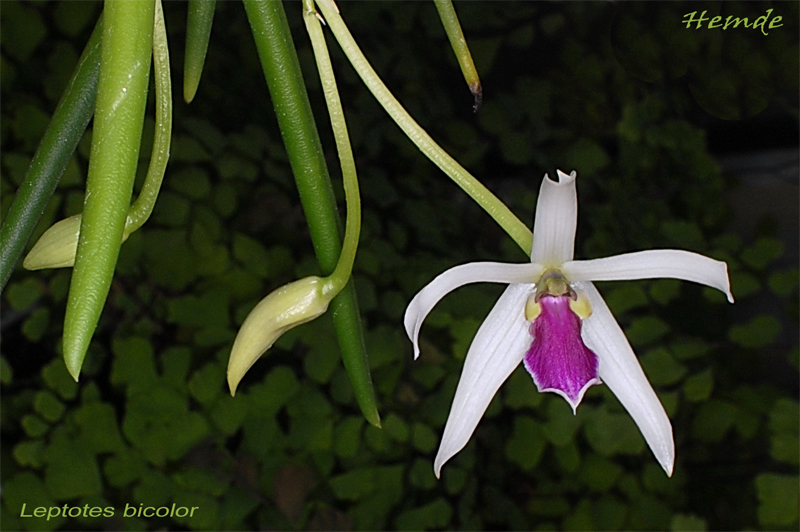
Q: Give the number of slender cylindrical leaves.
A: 5